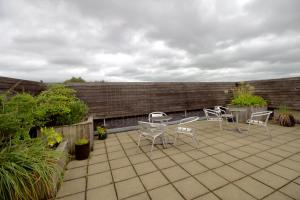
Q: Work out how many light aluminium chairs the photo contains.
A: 6